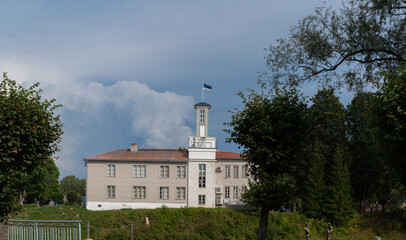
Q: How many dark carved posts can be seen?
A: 2